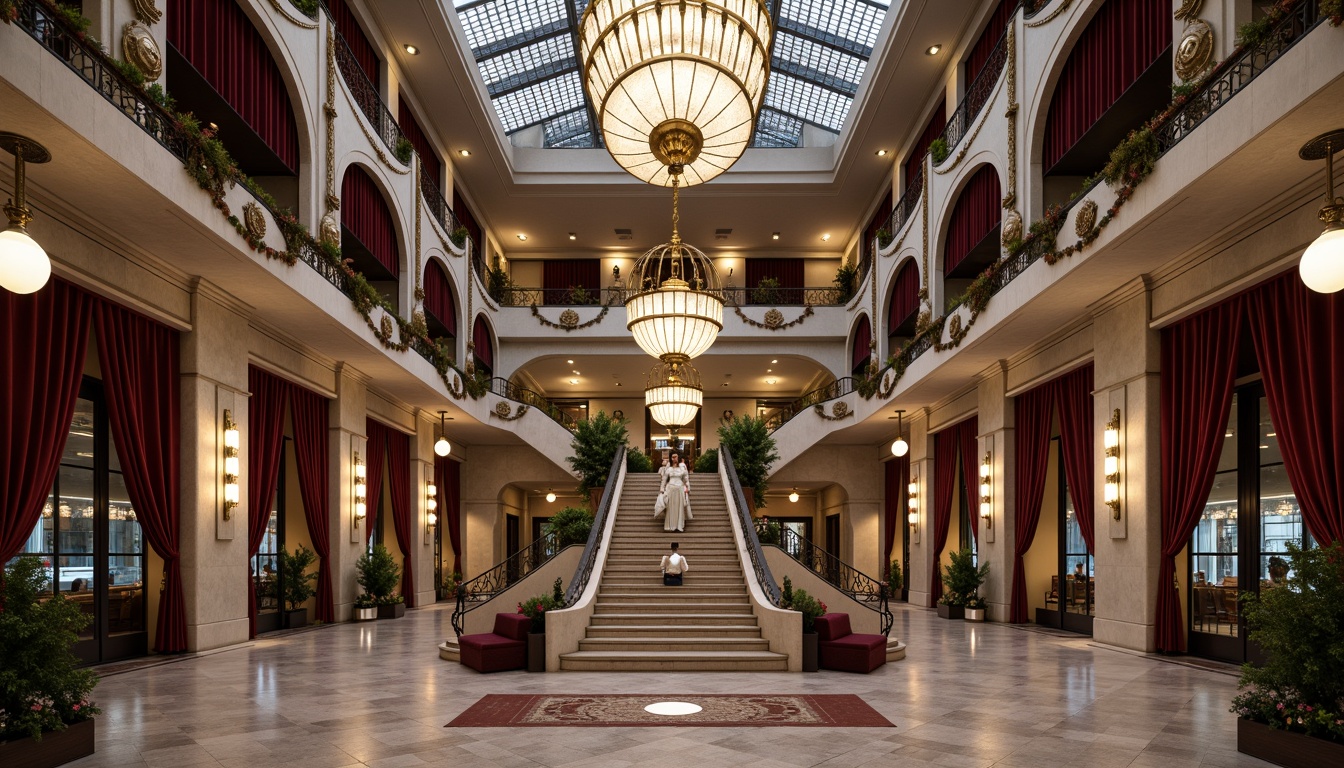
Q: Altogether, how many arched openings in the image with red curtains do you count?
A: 8